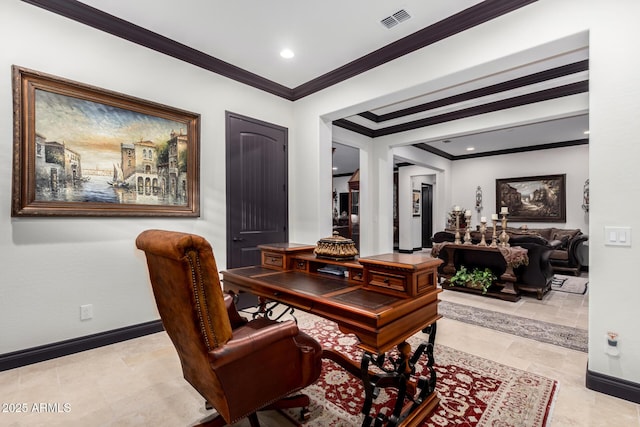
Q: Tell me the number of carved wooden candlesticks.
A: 5